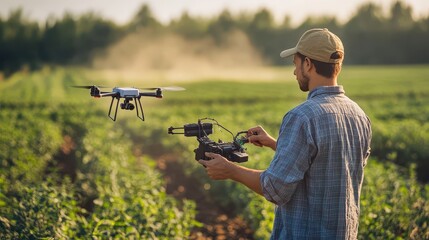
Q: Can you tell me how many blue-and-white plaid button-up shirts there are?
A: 1